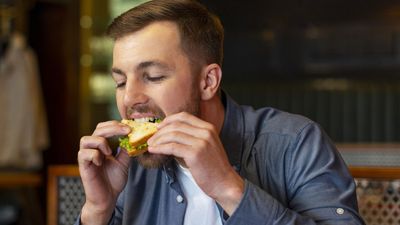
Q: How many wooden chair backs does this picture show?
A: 2